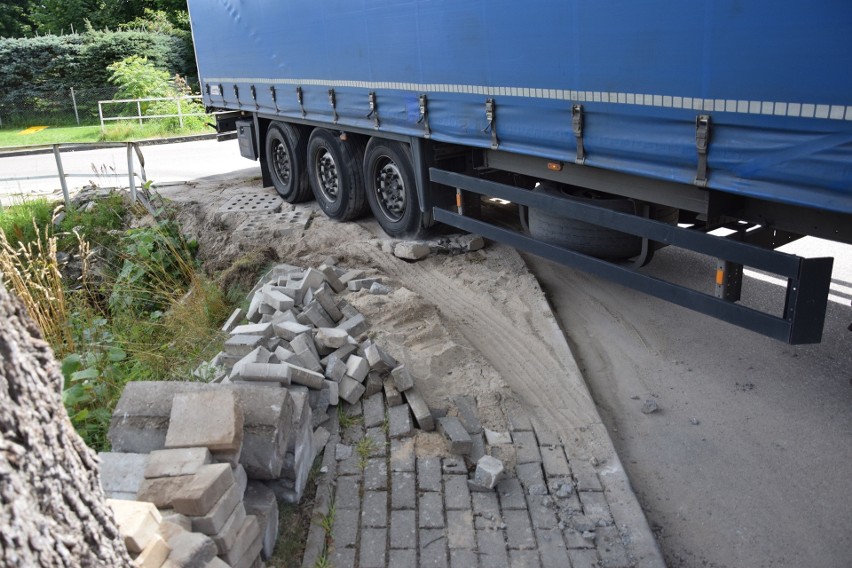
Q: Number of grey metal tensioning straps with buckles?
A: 12